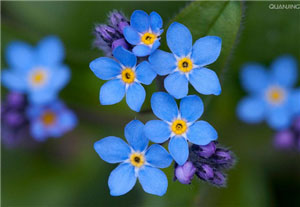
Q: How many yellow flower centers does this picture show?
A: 8